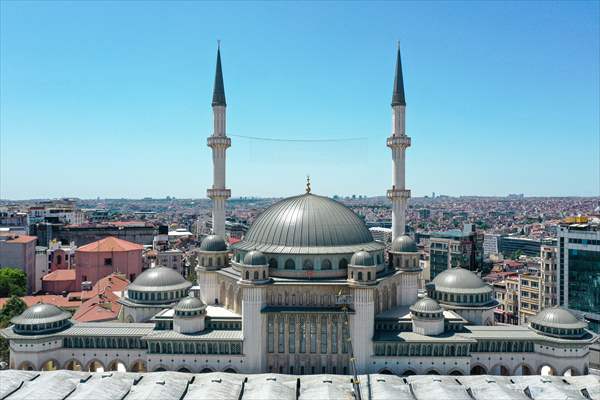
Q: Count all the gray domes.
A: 11